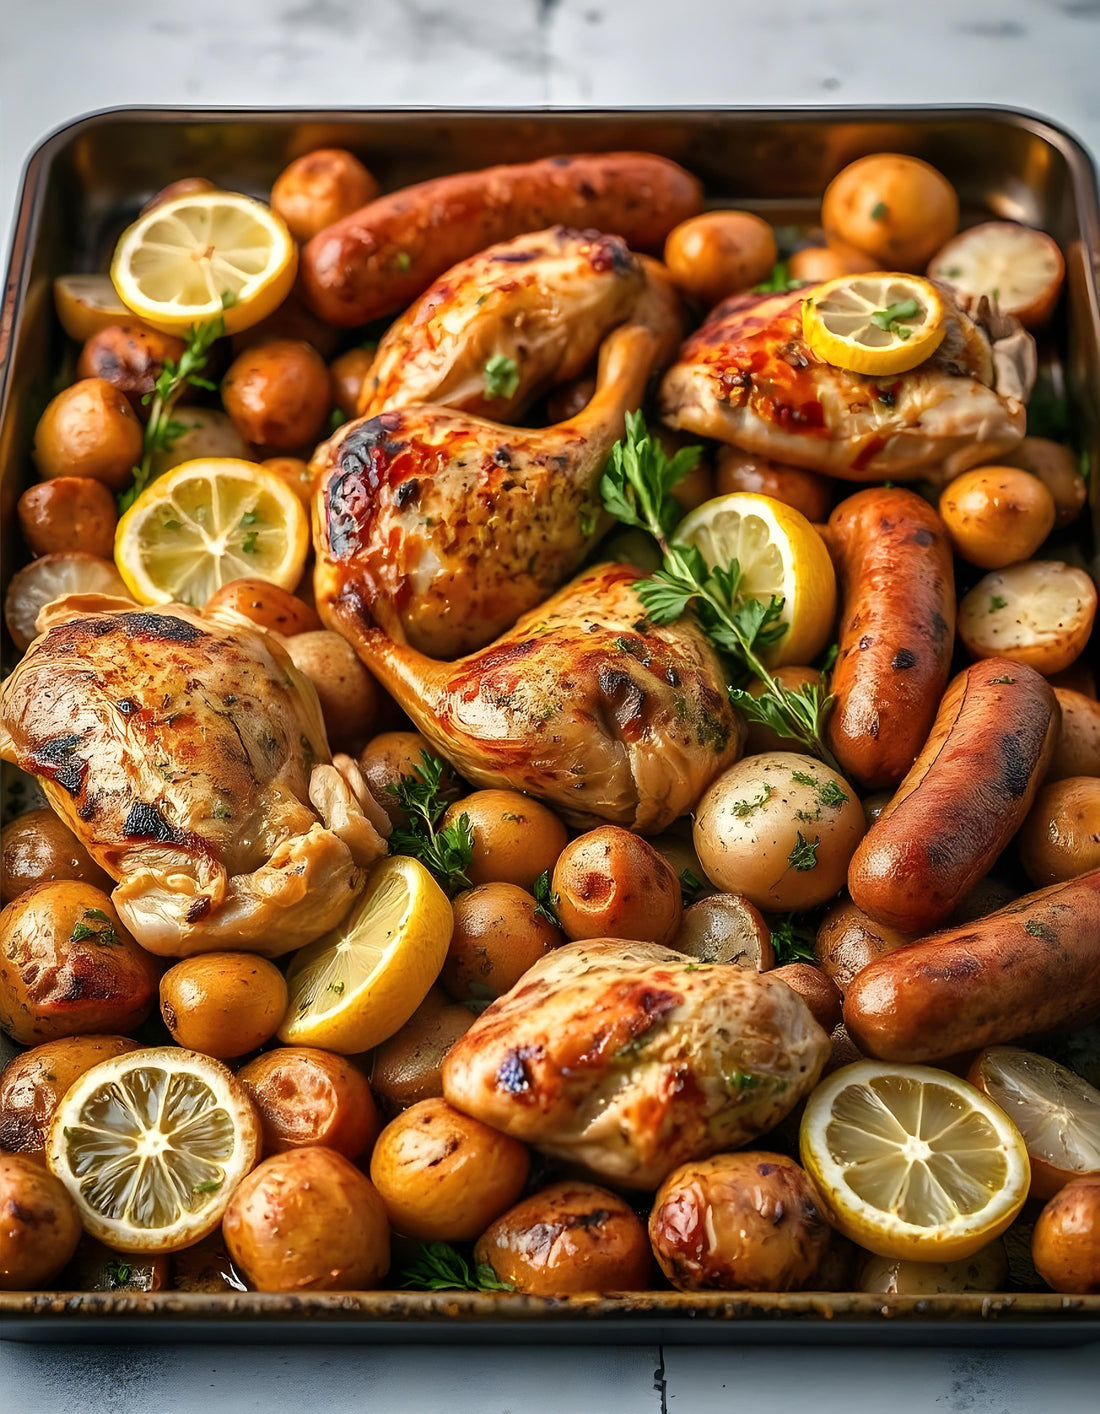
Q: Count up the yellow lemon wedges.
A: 7